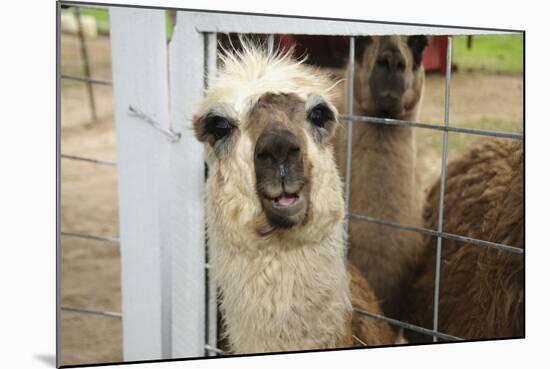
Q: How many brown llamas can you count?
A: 2